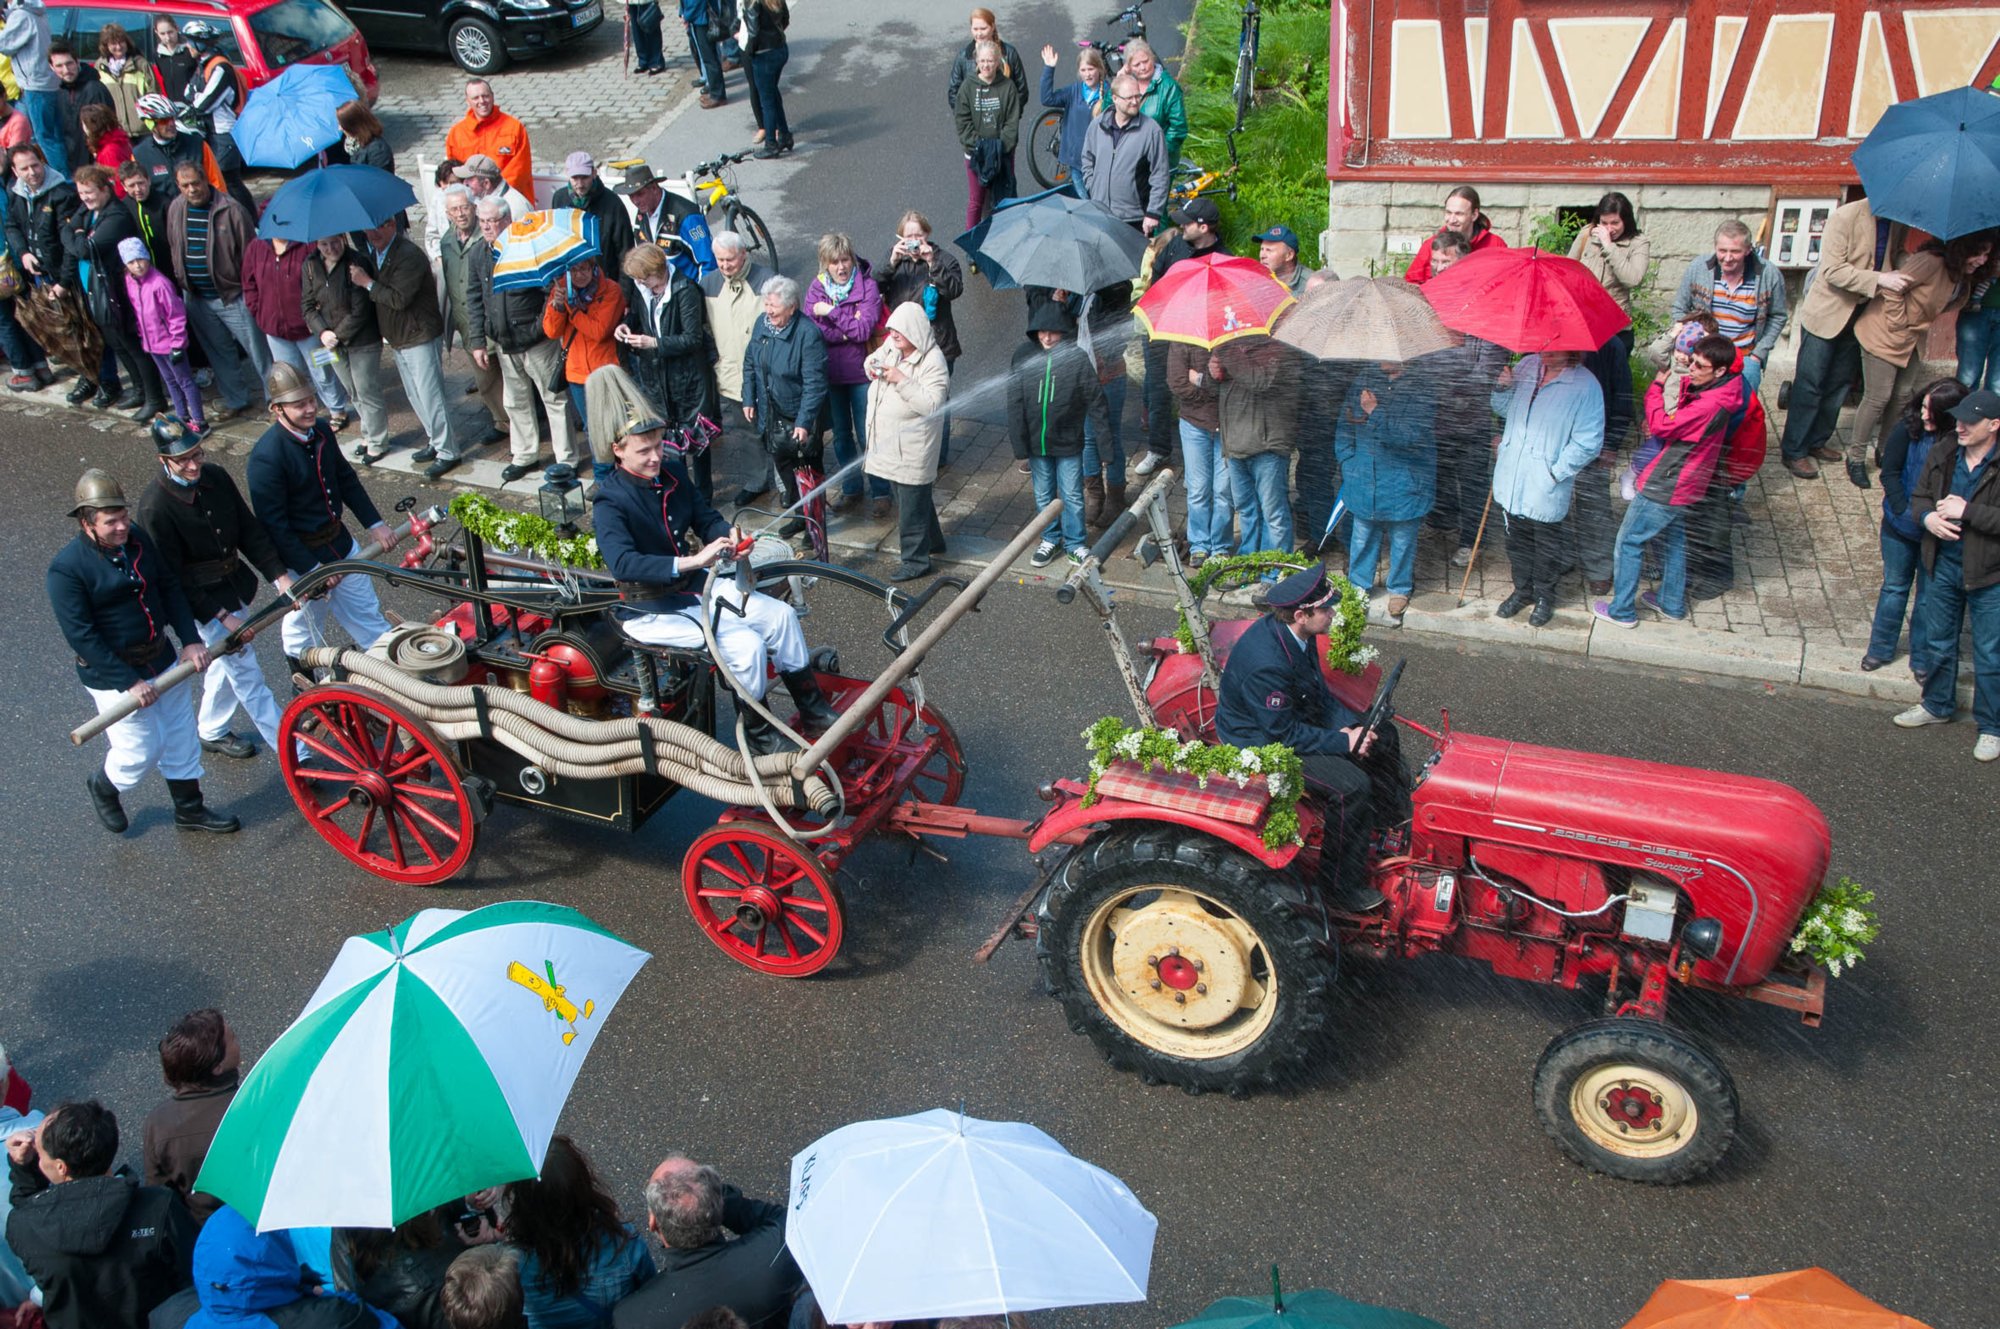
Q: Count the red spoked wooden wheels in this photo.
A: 3